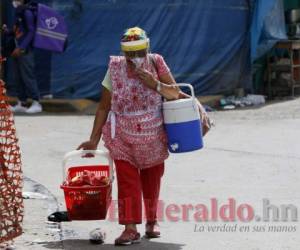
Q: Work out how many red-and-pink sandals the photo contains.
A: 2